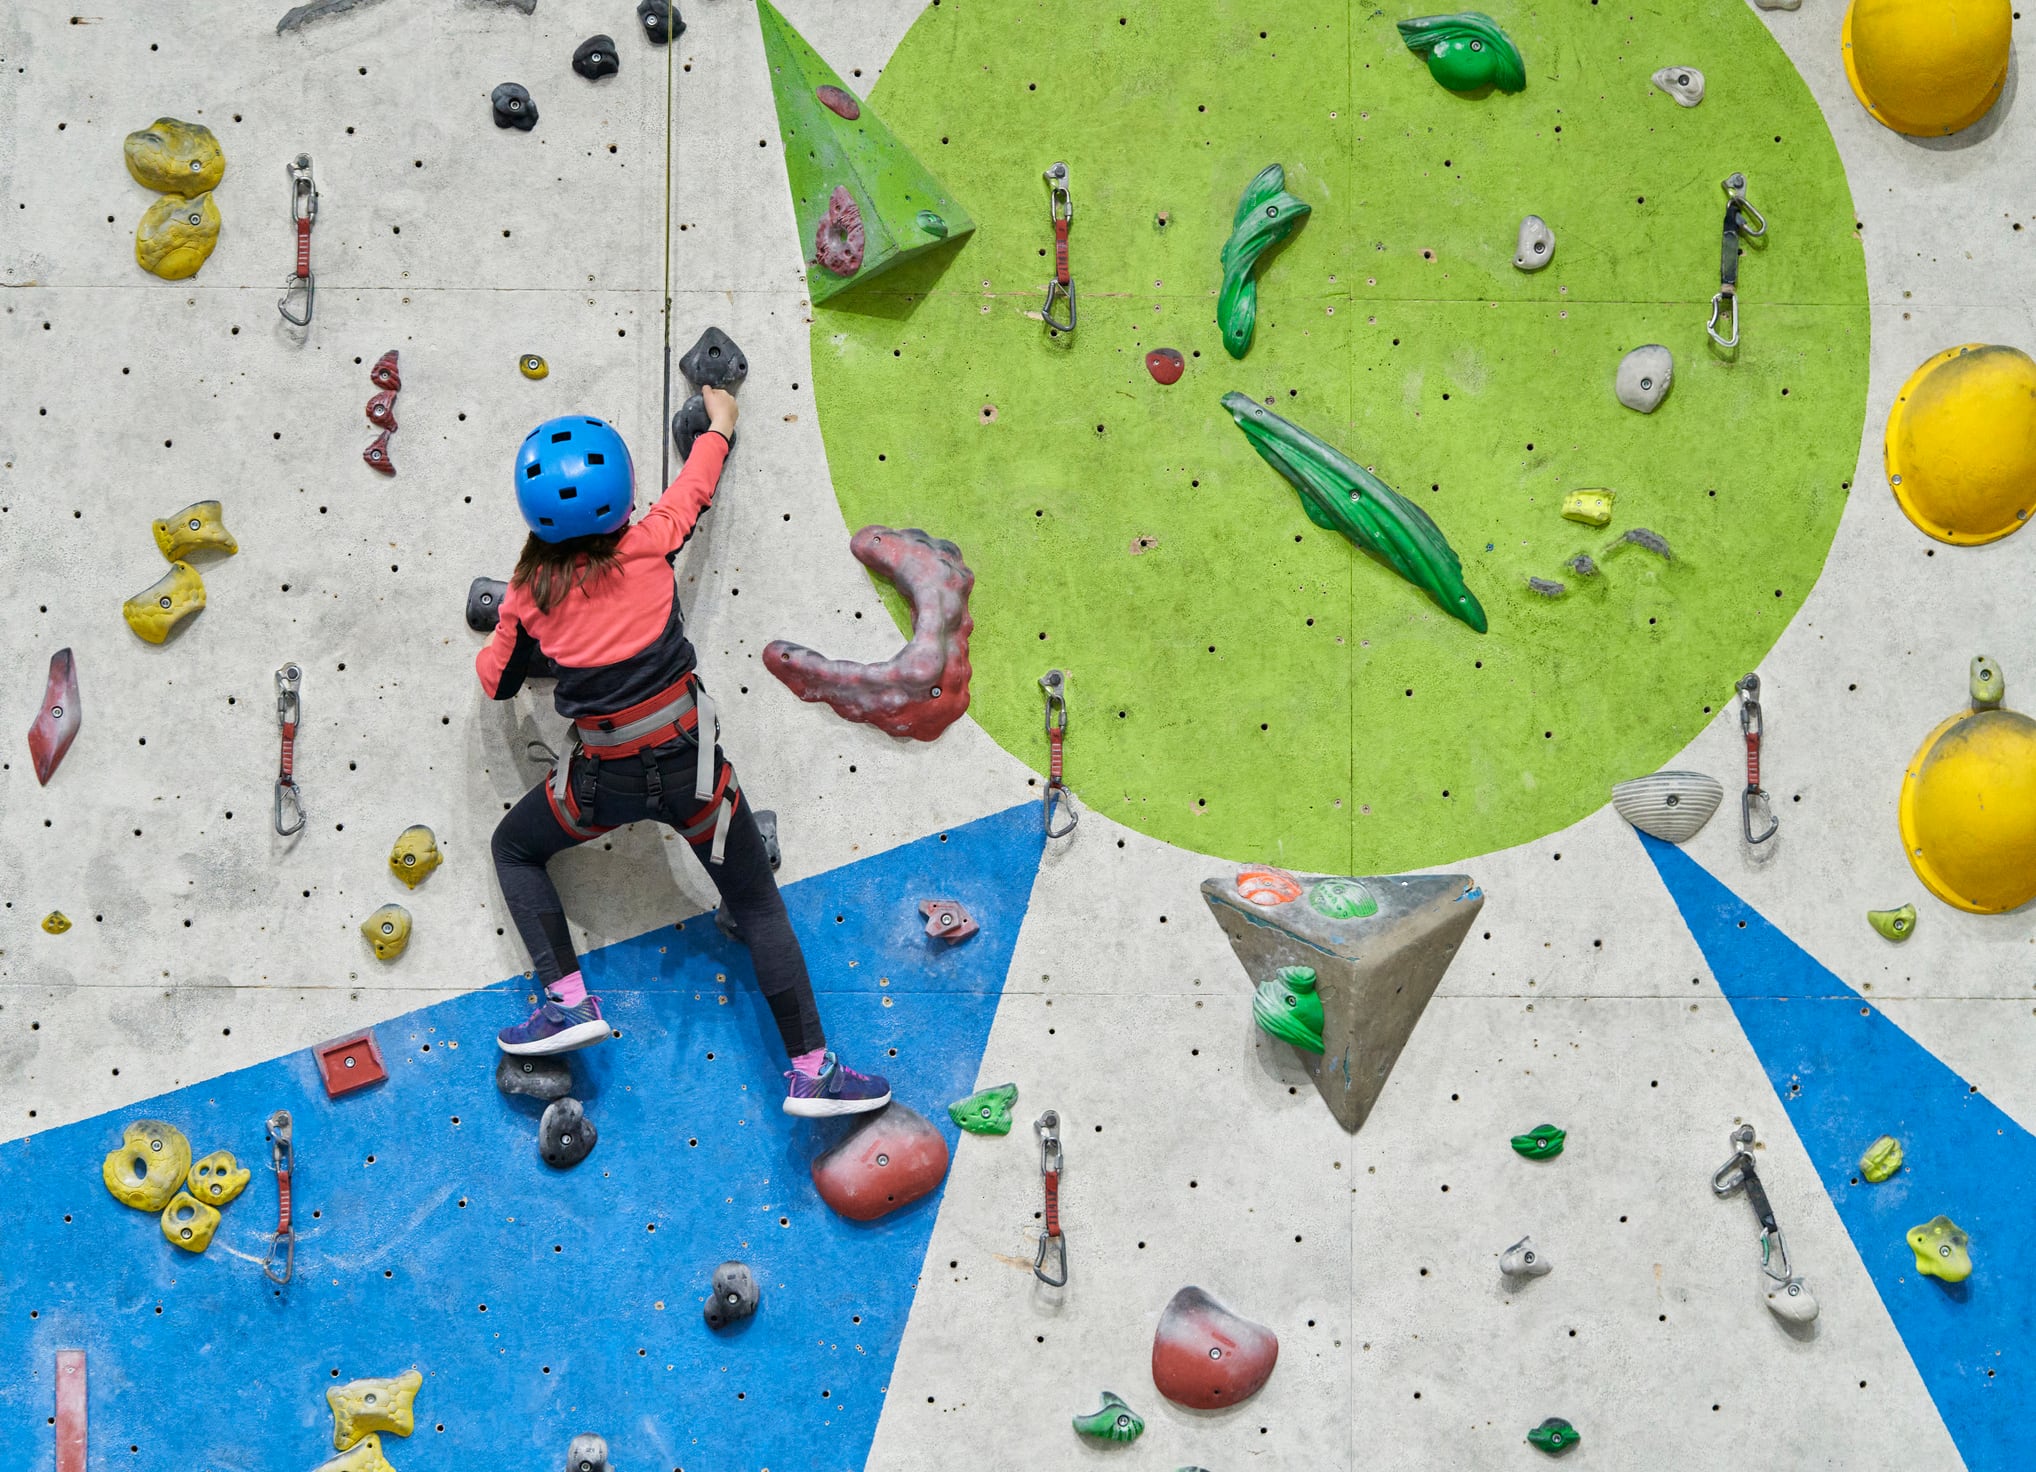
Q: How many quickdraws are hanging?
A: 9